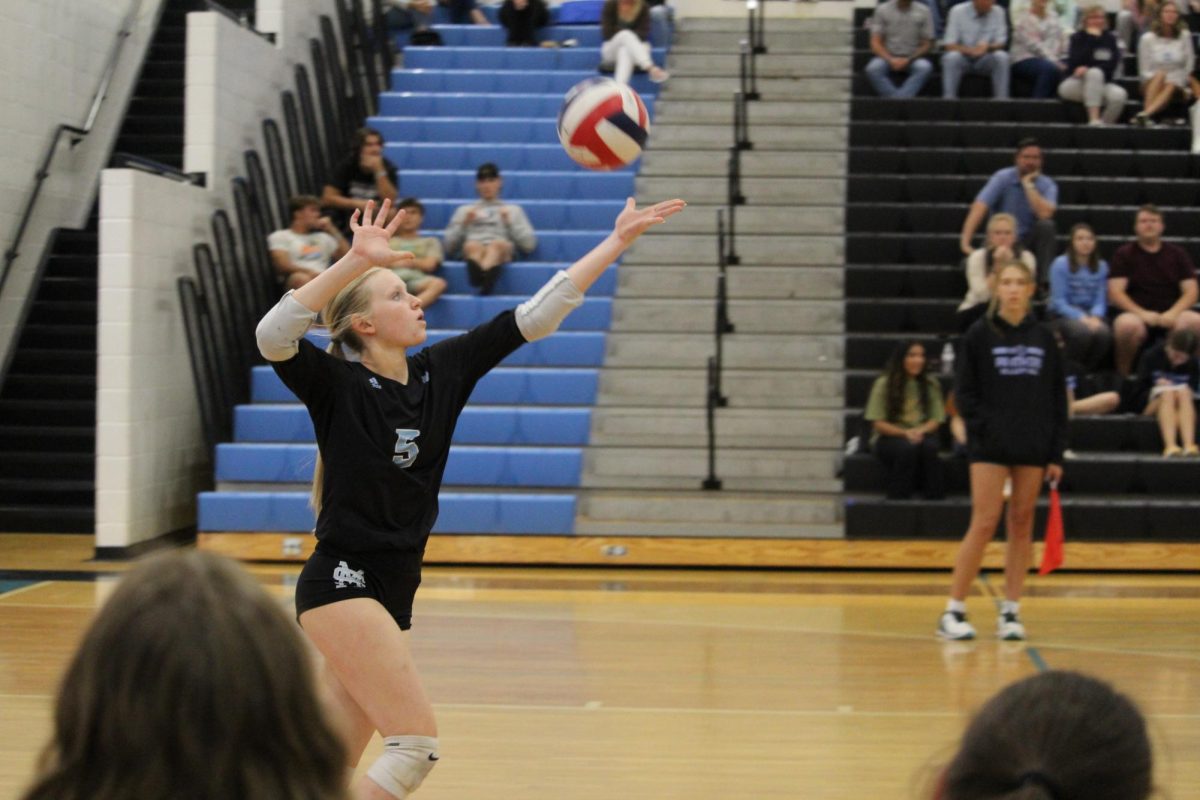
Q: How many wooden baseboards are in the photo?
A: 1